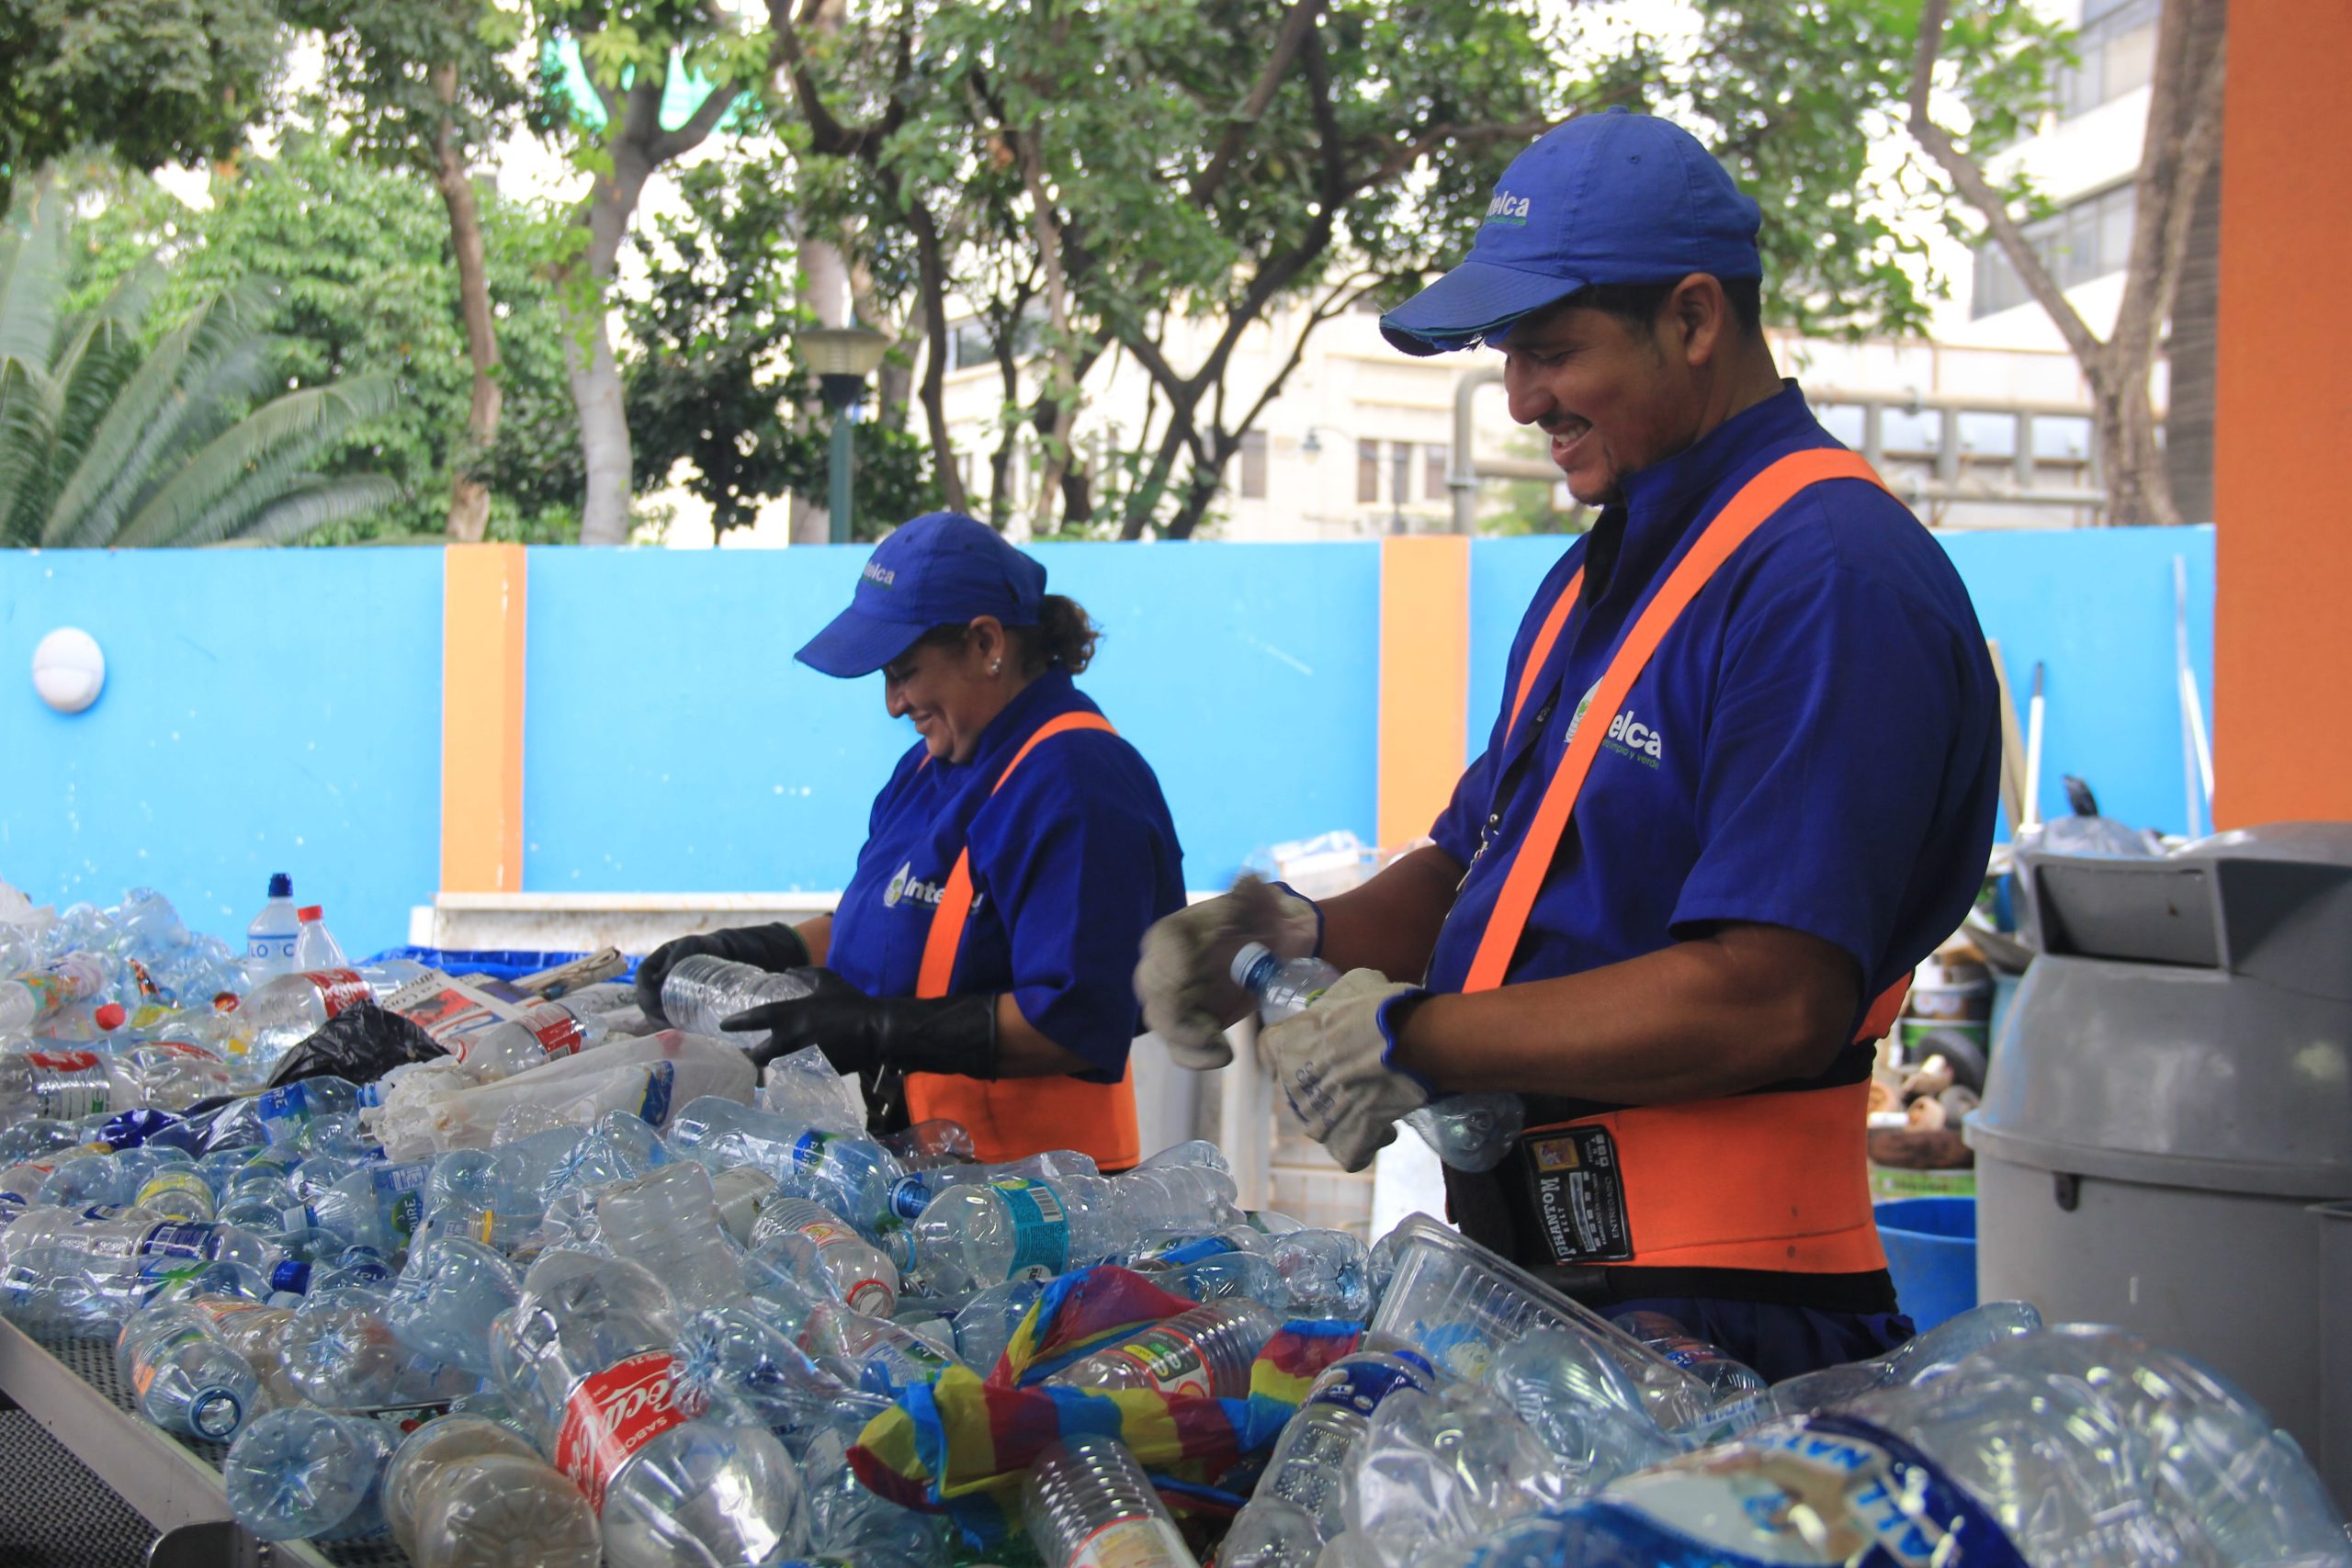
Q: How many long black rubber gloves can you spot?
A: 2